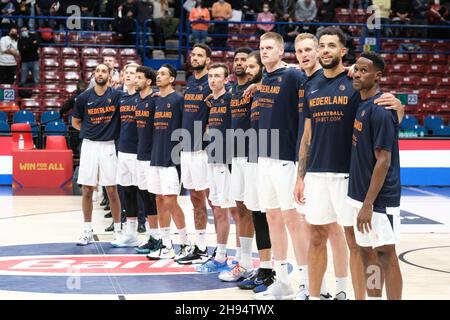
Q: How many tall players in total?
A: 12